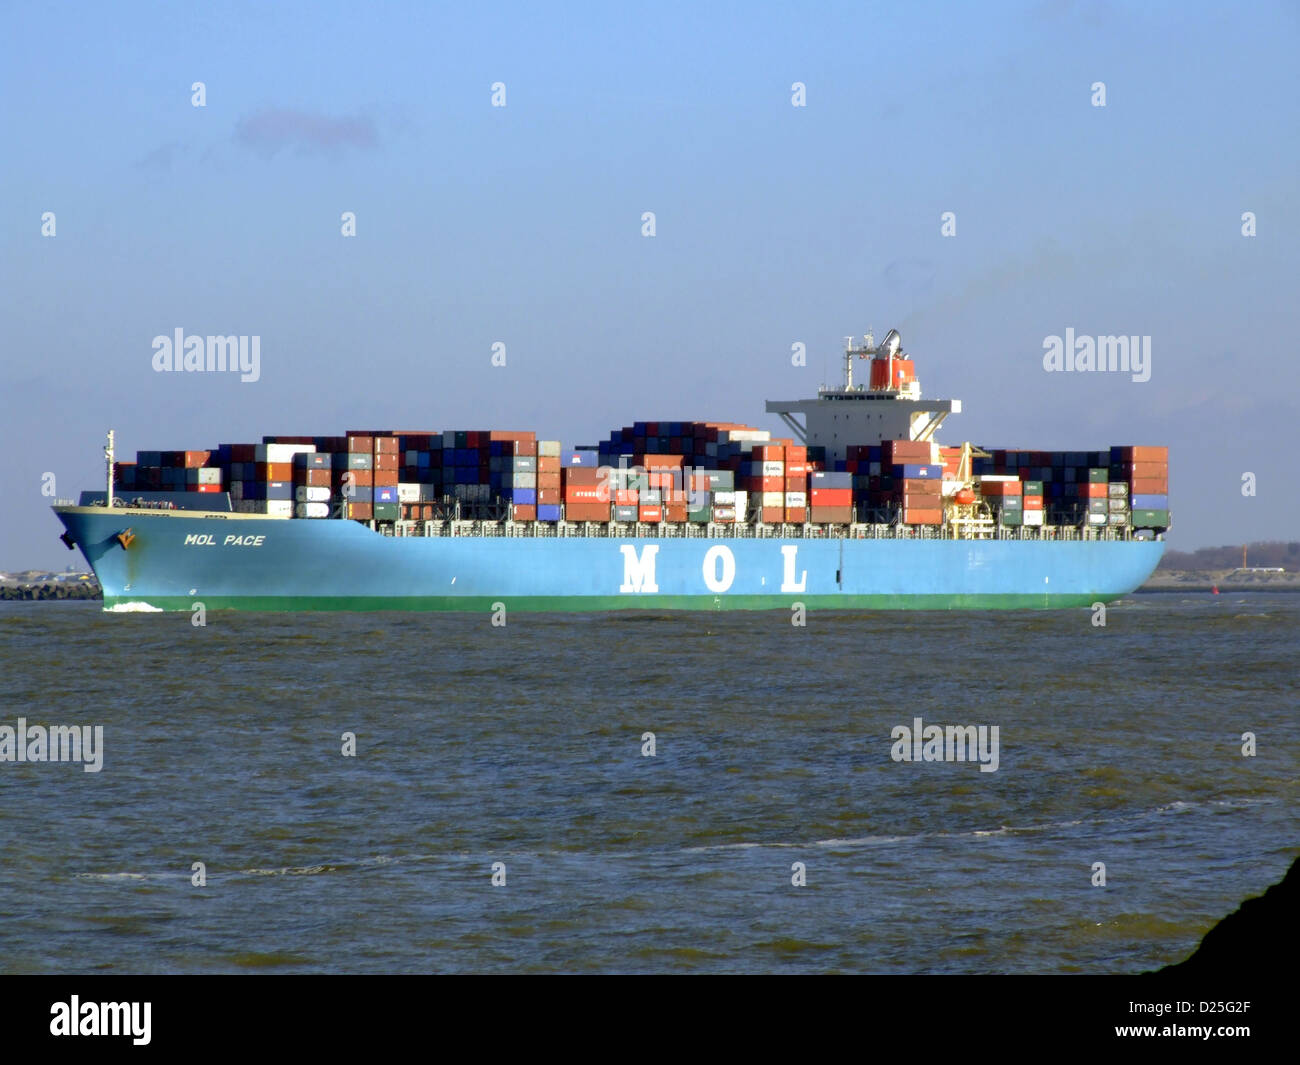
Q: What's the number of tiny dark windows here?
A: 9